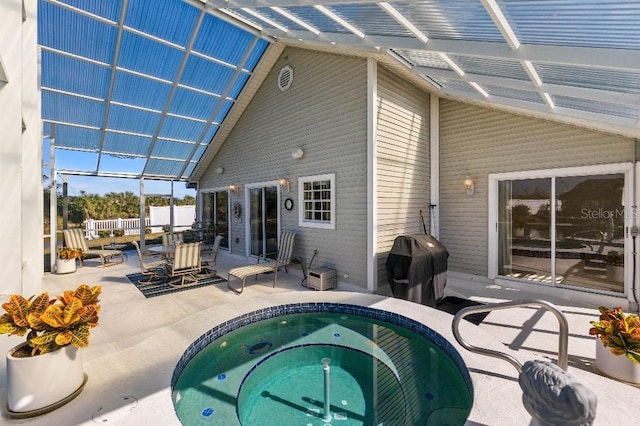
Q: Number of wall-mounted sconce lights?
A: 3